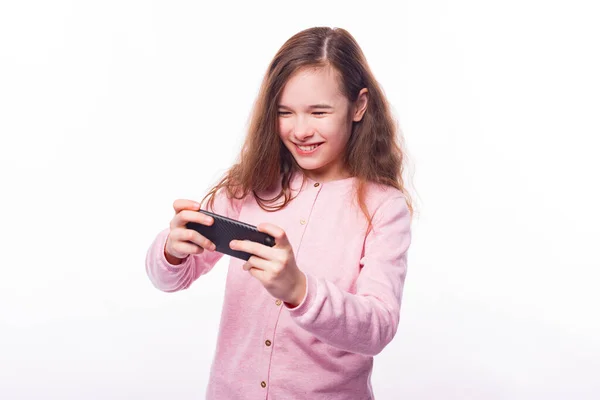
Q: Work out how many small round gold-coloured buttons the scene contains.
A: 5